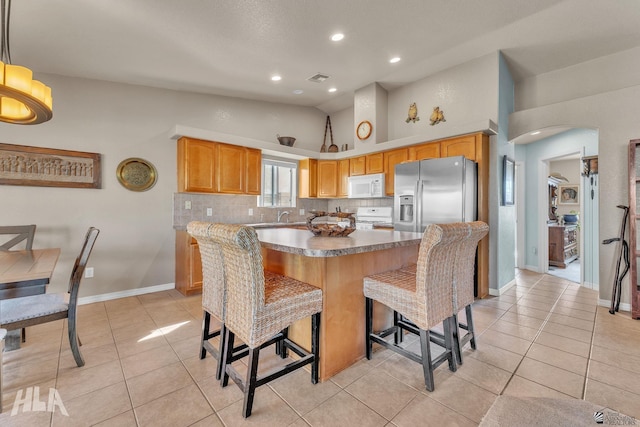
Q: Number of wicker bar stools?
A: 4